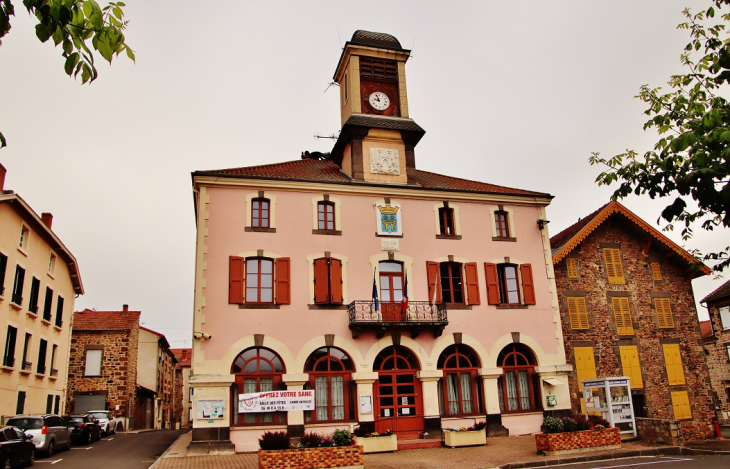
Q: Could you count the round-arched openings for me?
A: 5